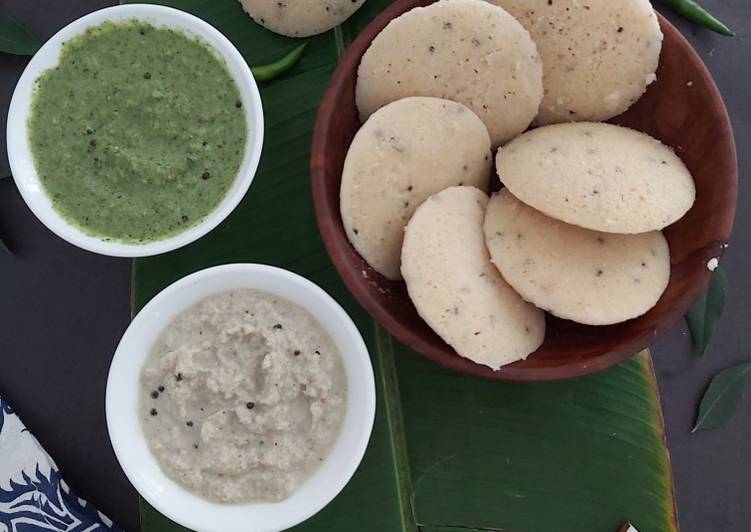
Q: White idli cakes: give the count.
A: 7